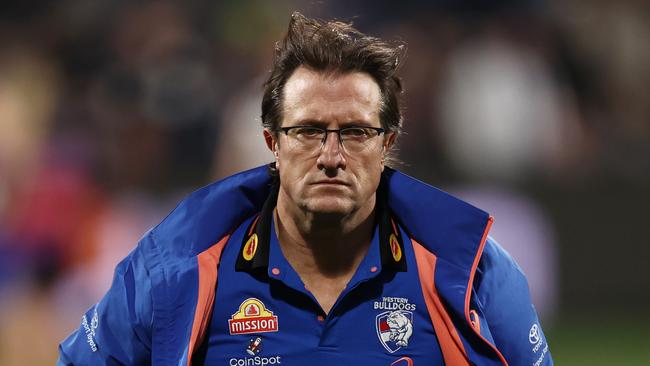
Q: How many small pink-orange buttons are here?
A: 3